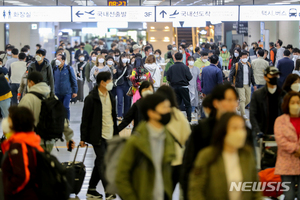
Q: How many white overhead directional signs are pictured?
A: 4